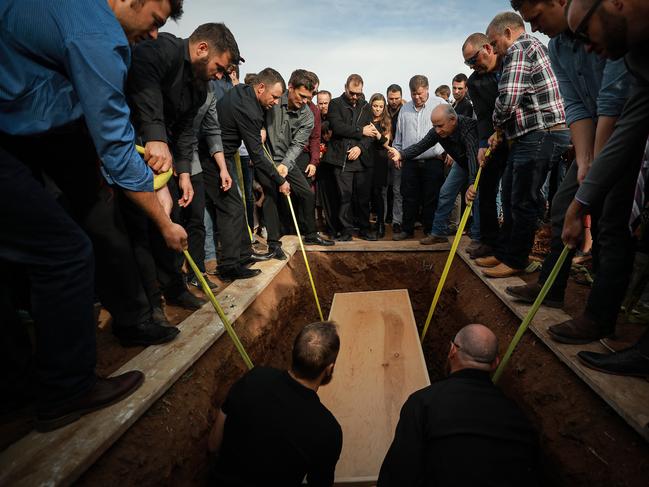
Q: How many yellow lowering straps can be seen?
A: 4